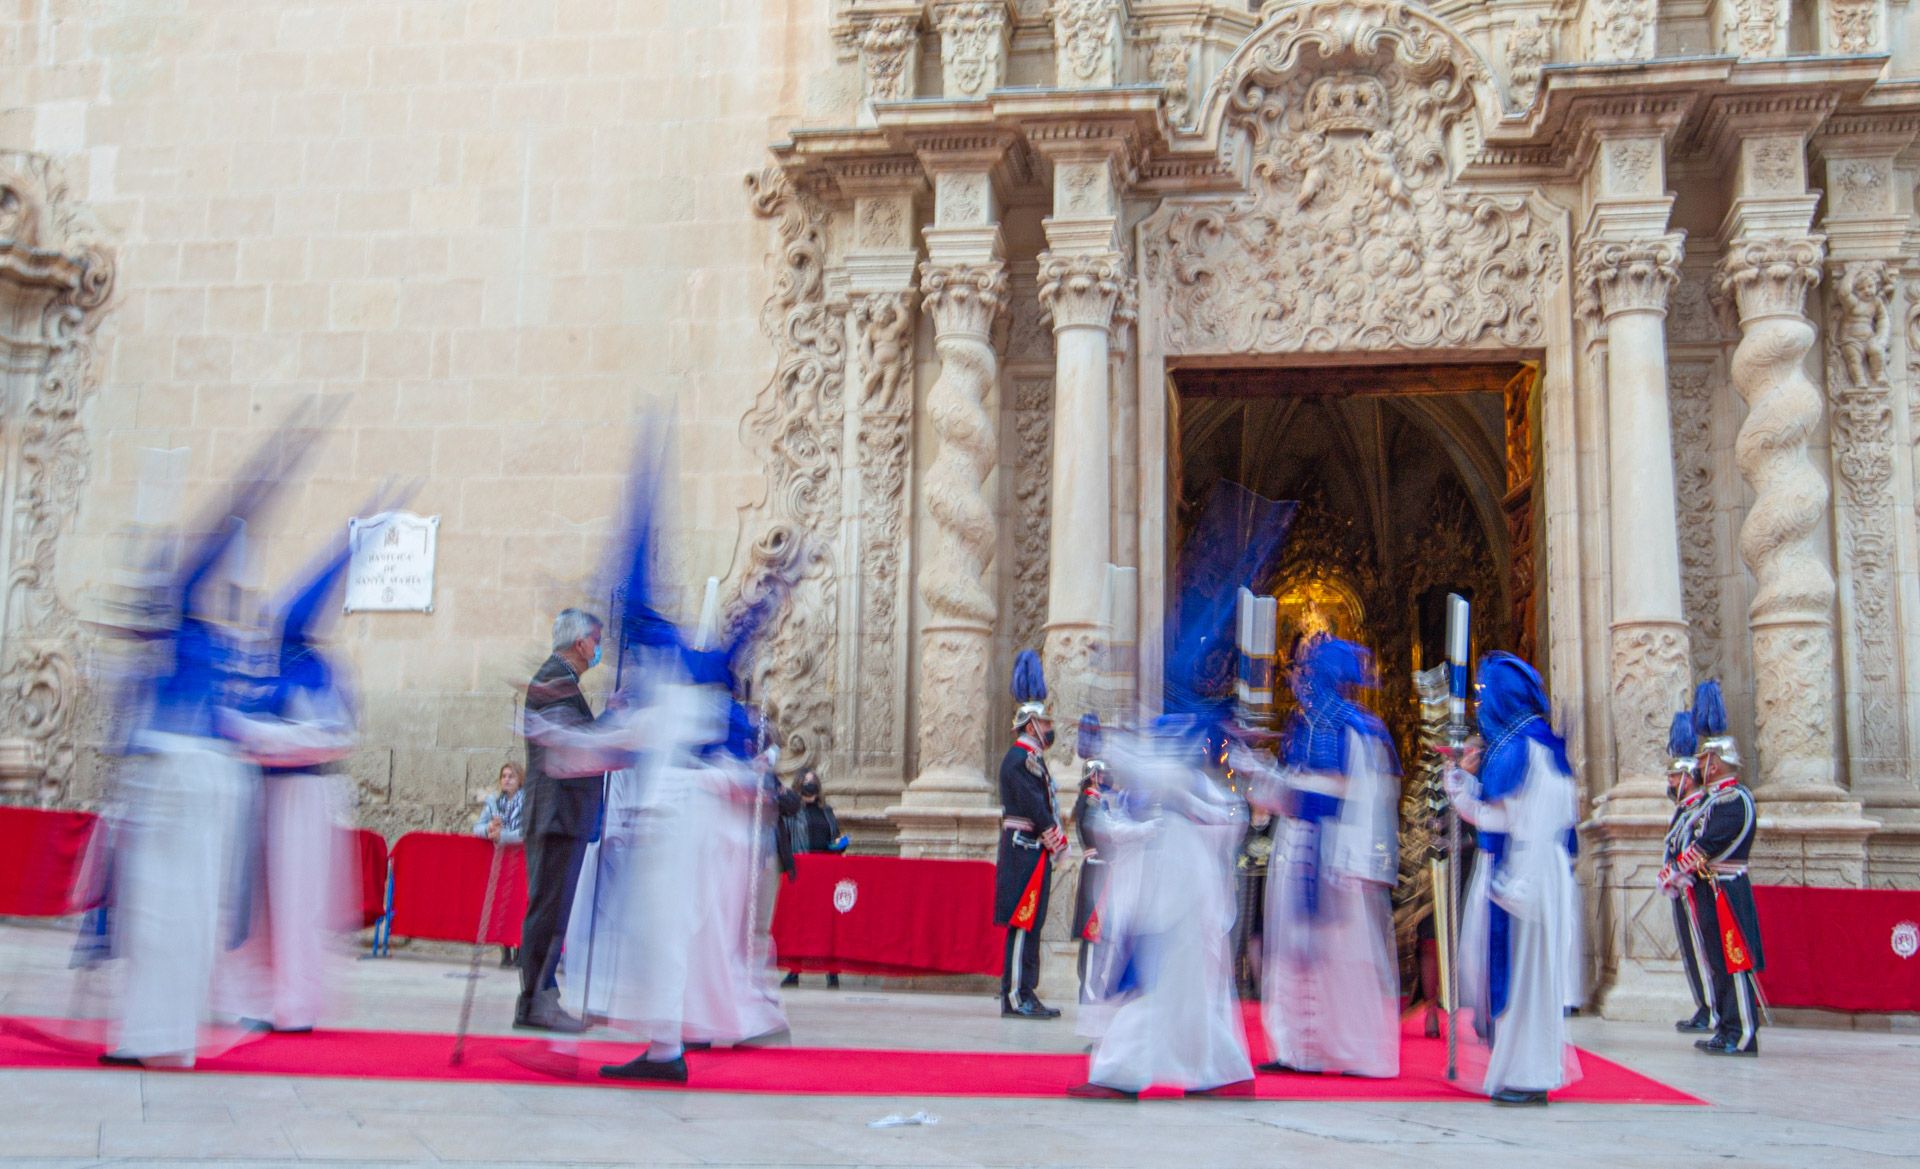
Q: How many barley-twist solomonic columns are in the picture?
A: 2